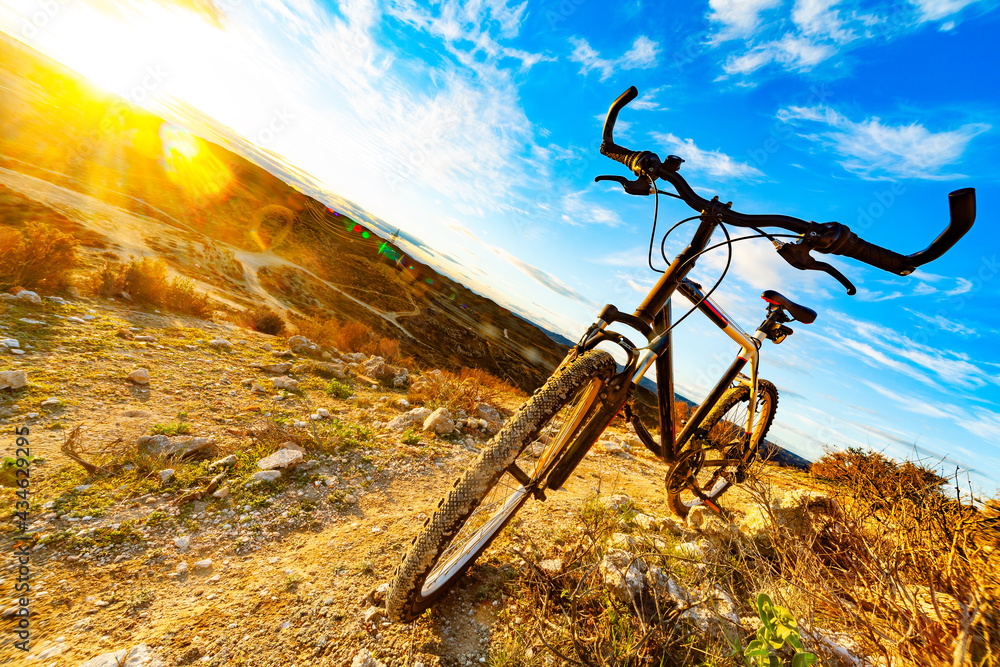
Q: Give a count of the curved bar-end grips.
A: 2